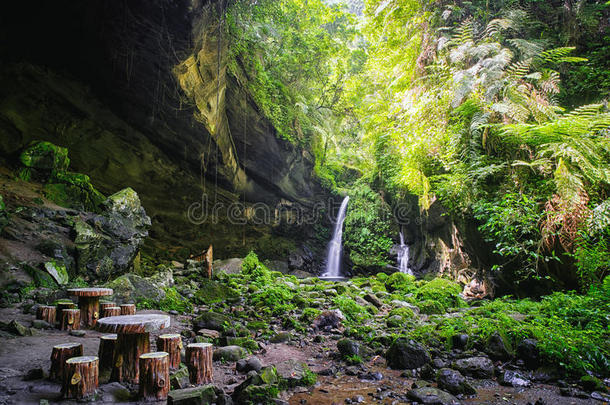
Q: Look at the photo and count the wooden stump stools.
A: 12